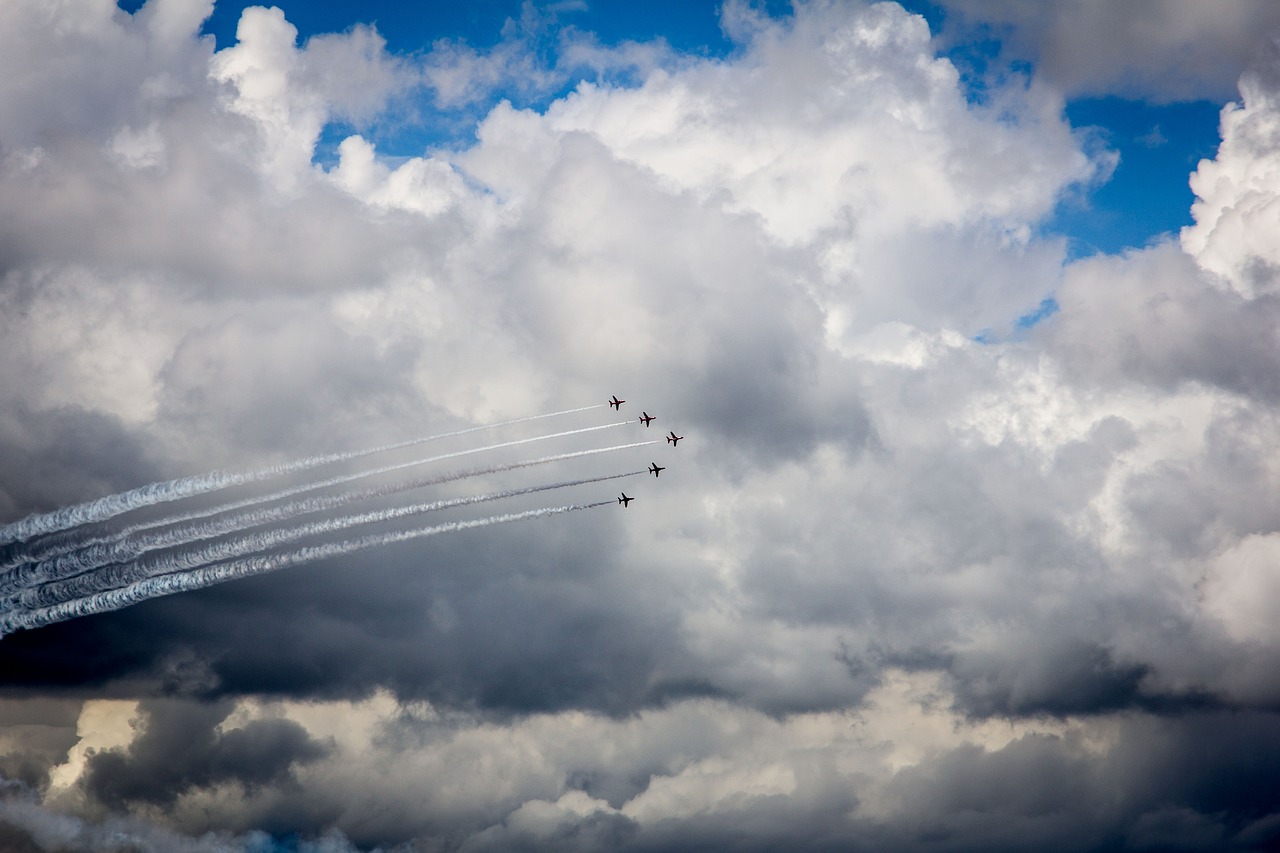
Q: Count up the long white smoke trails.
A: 5